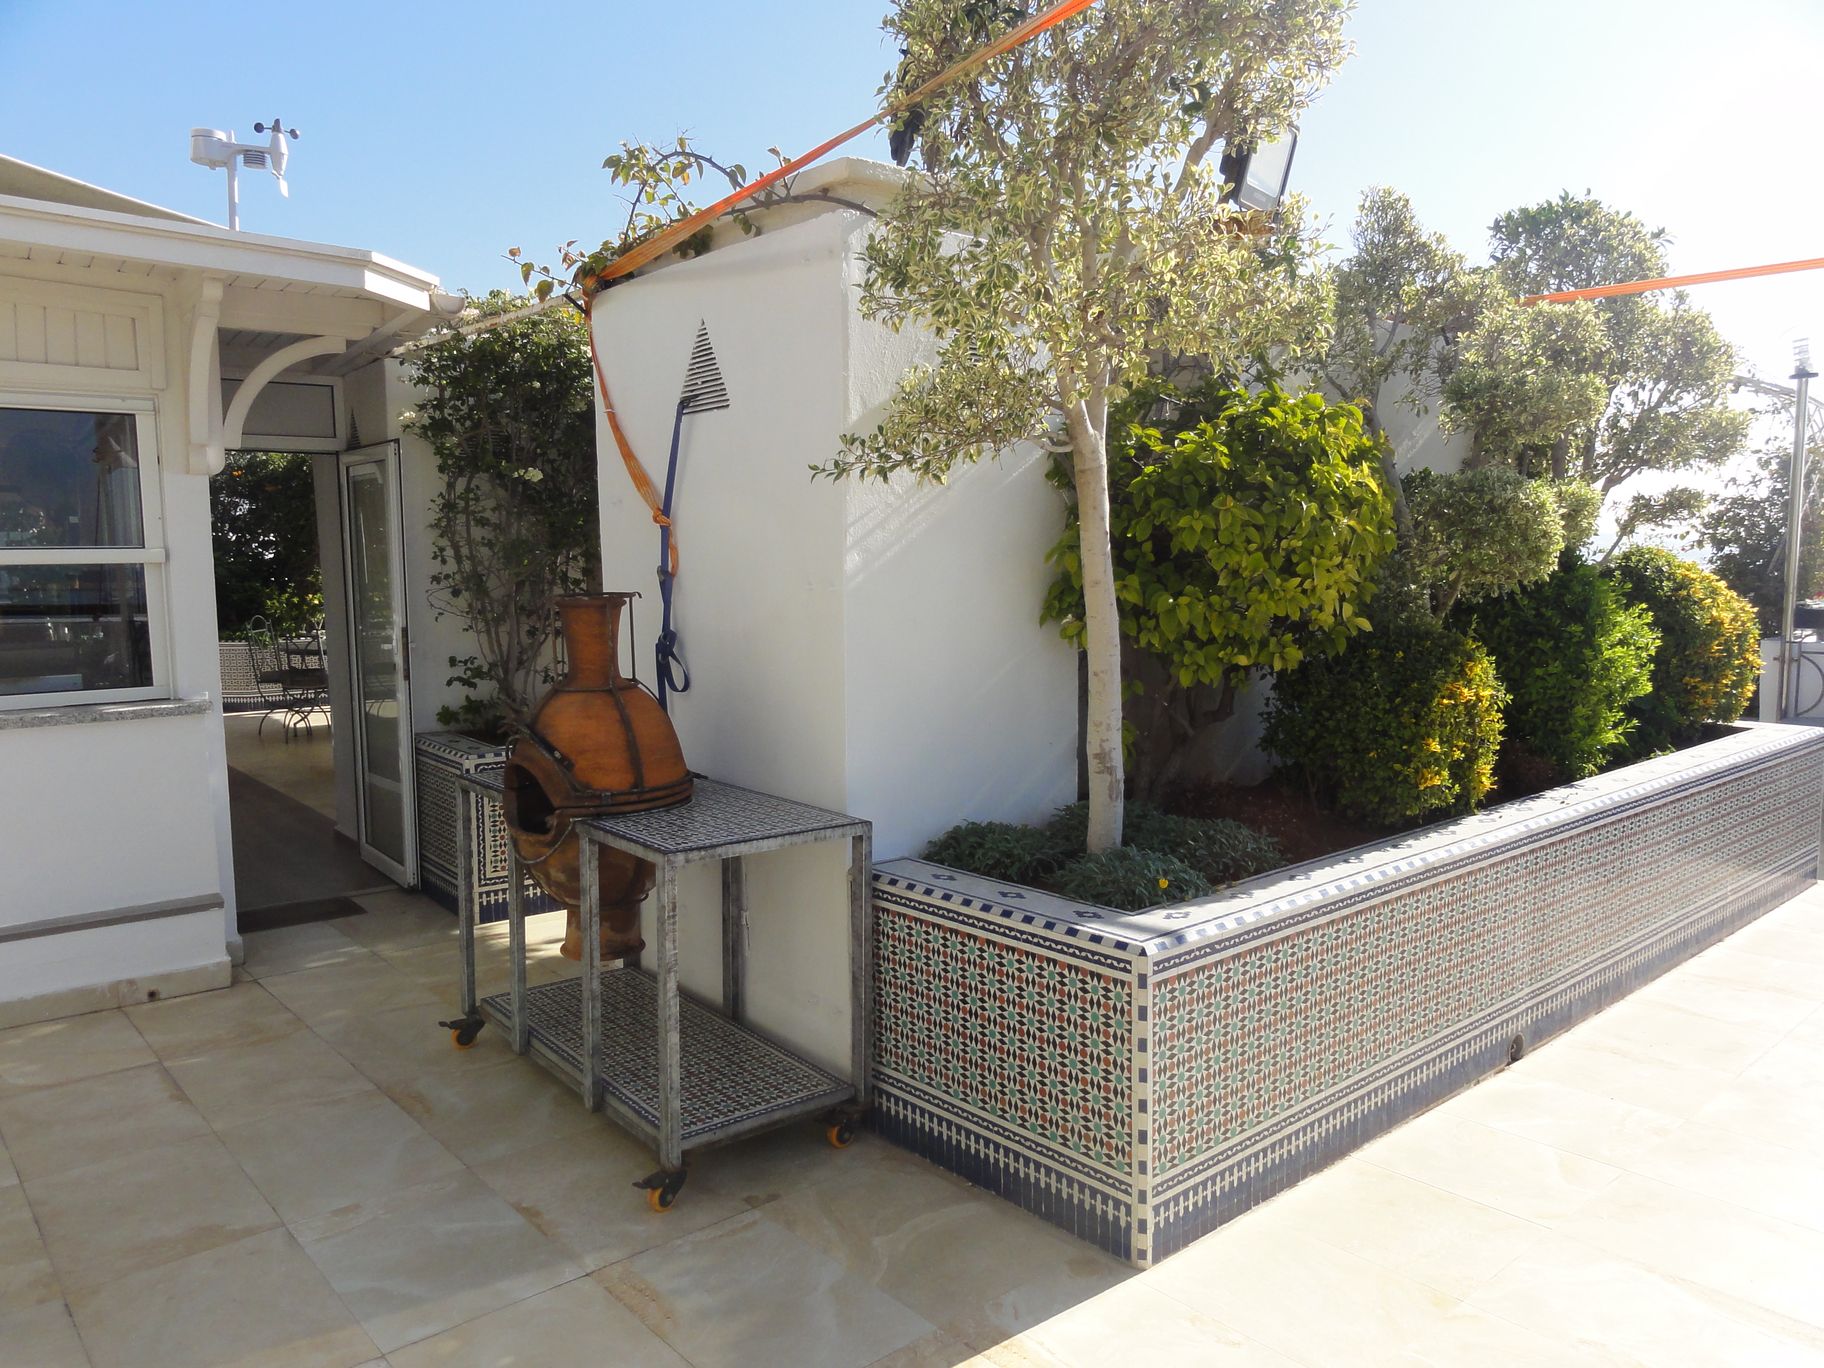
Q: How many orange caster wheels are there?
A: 3